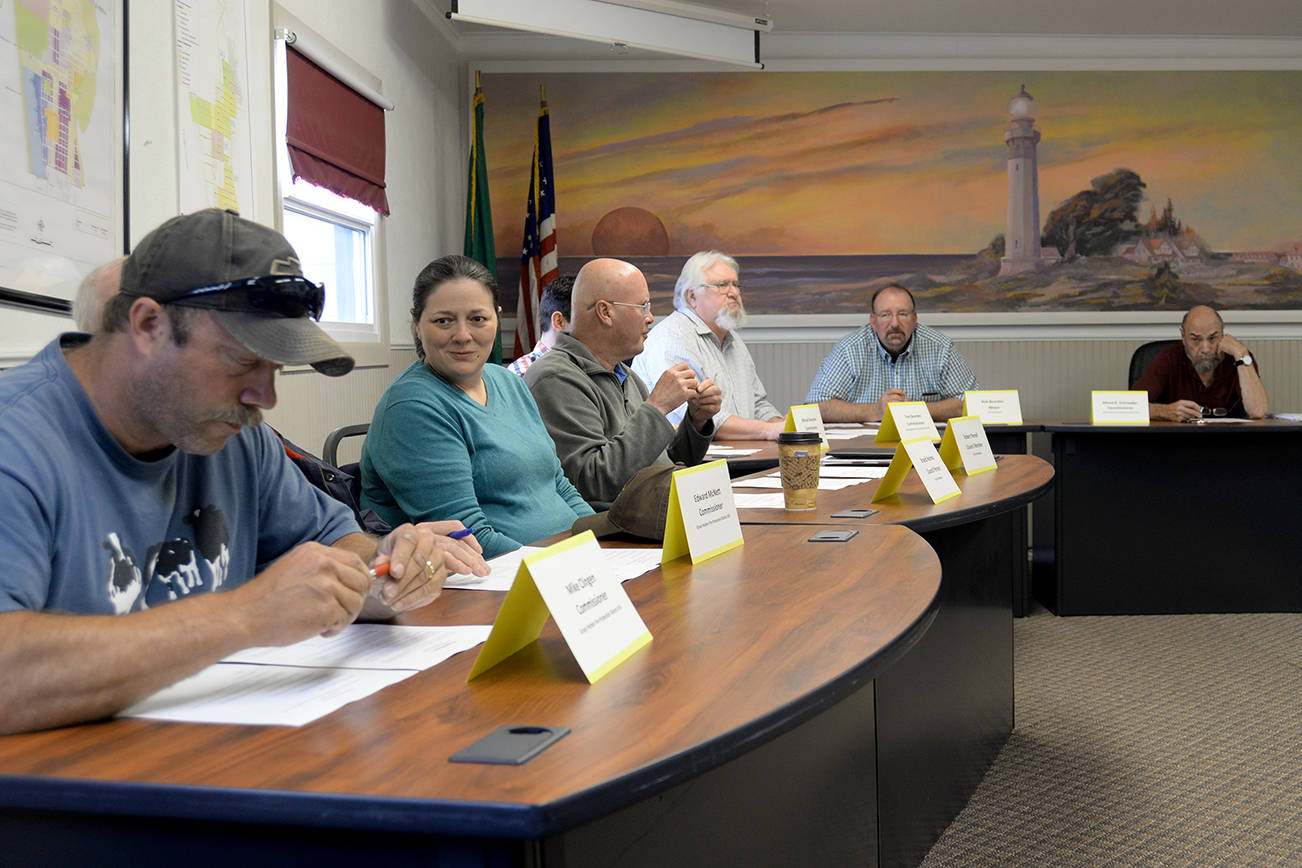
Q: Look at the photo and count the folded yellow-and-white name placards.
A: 8